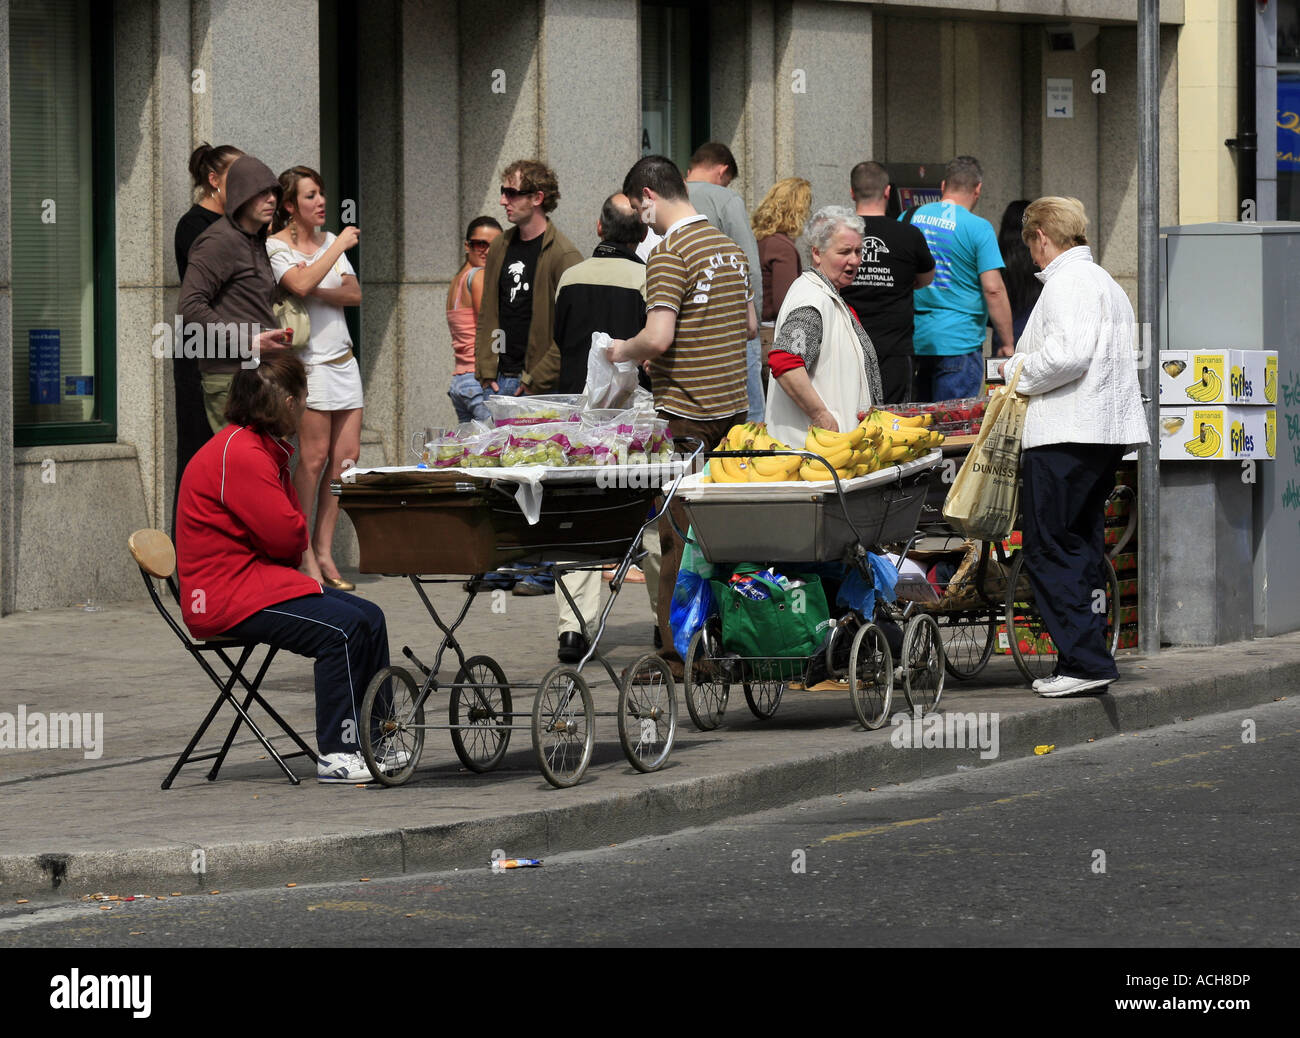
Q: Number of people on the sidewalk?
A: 15